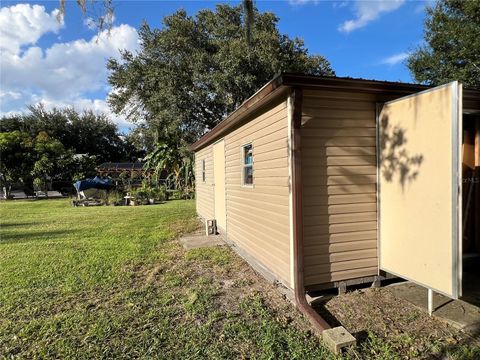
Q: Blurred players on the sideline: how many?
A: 0